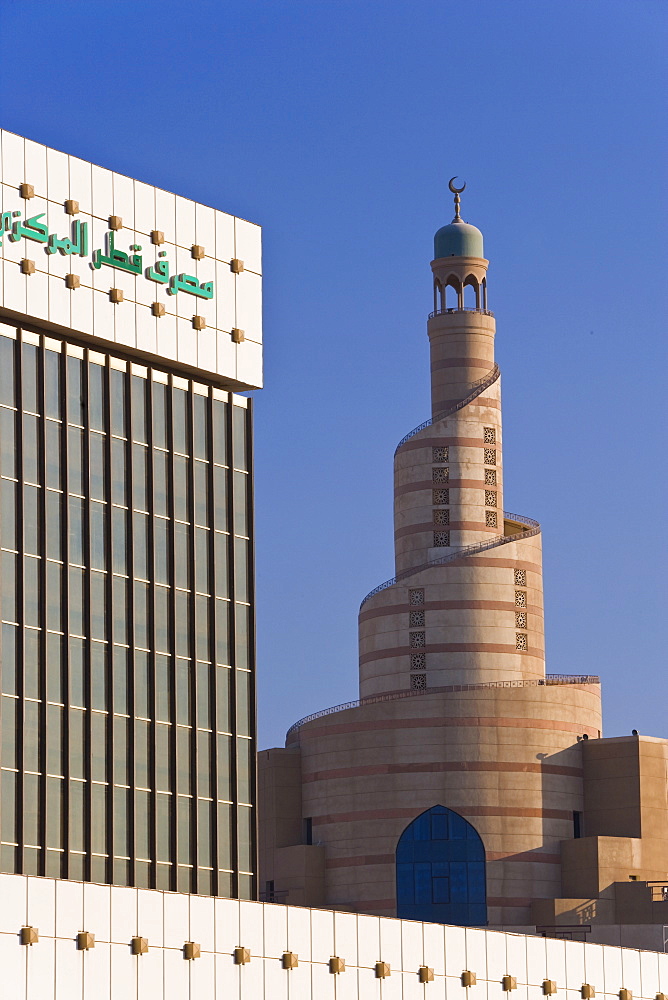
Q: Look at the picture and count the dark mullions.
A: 12